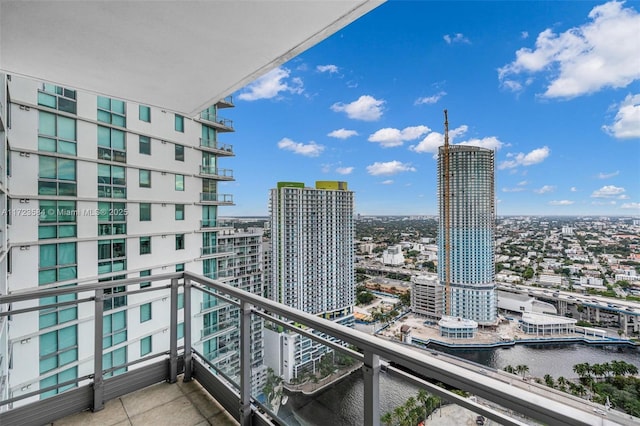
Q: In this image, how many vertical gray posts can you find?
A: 5